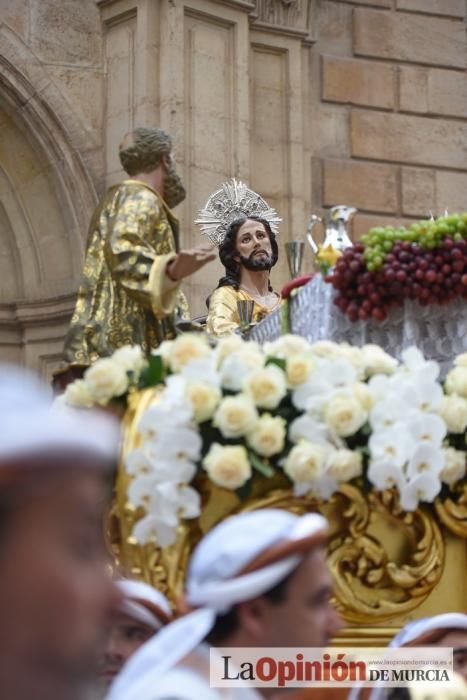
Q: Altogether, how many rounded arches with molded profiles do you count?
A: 1